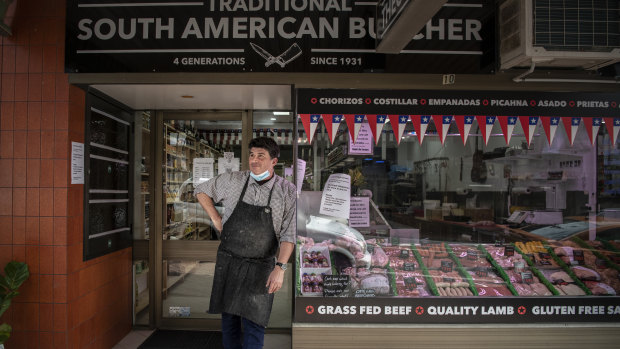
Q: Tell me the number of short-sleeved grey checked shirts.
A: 1